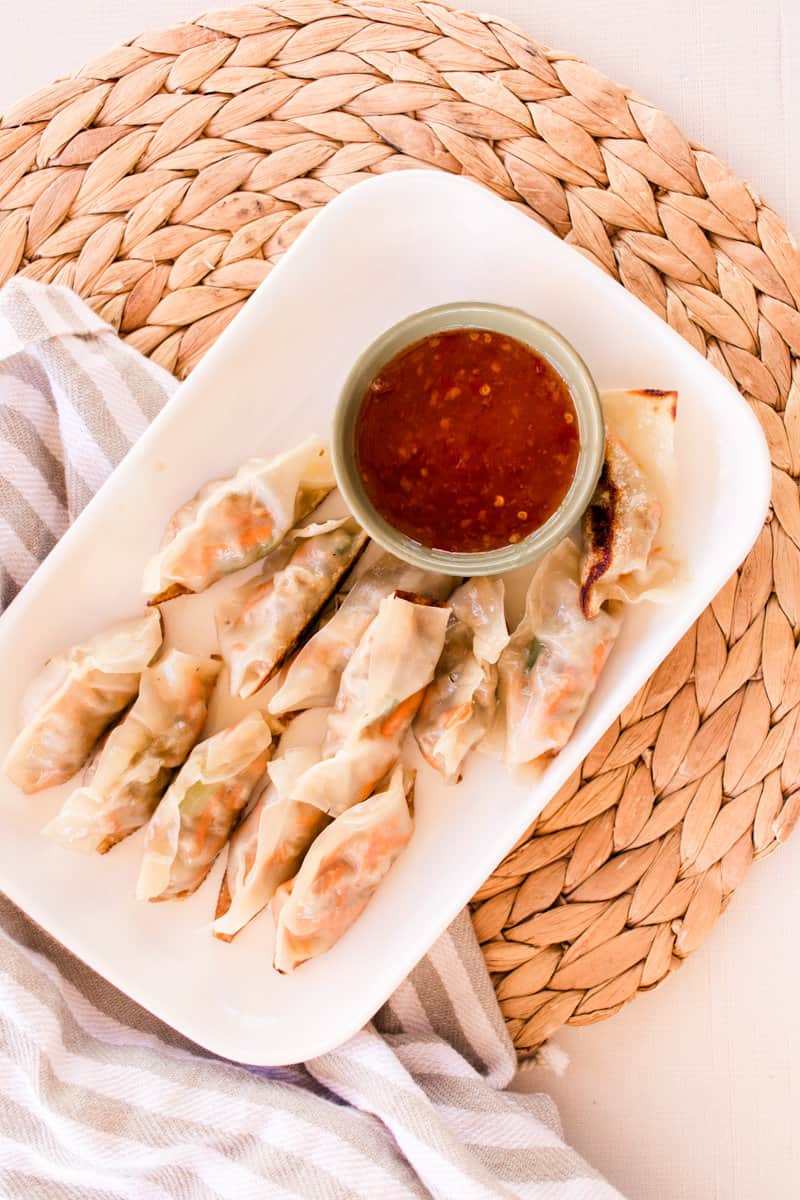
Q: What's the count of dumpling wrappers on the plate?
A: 12